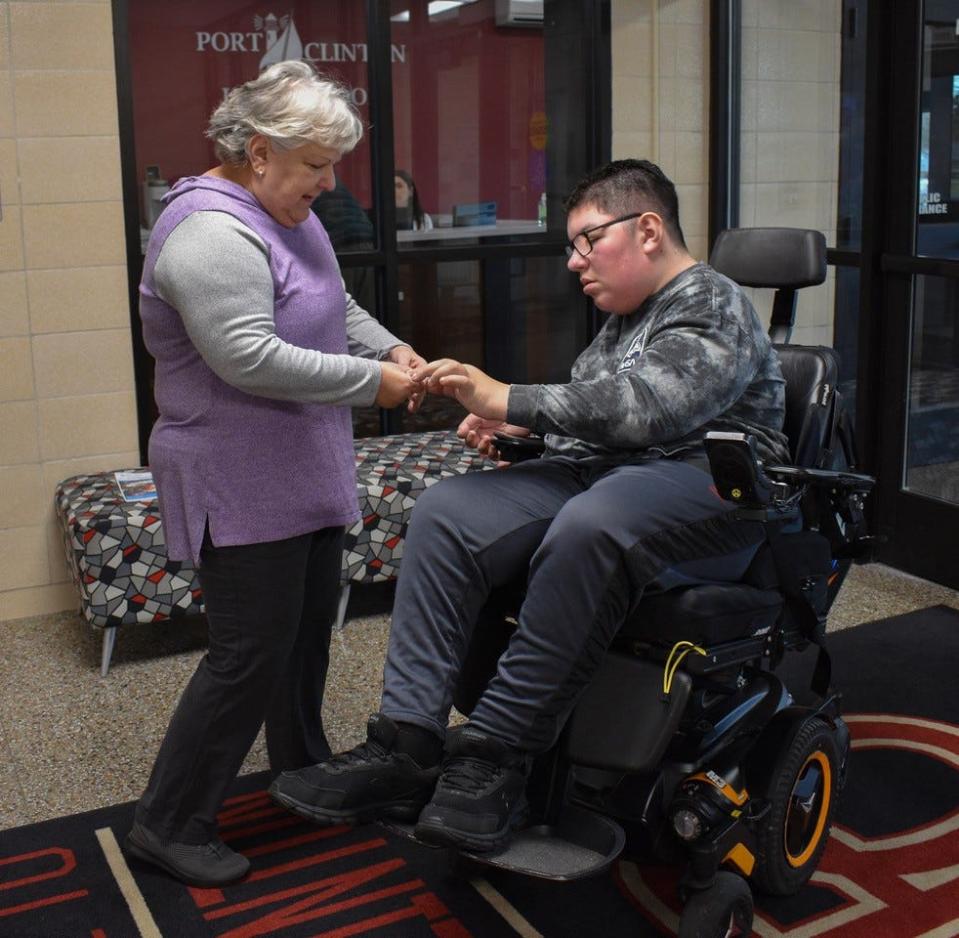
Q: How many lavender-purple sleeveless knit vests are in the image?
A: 1